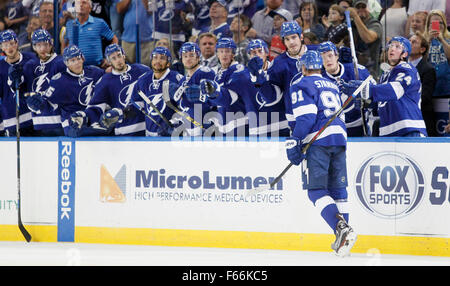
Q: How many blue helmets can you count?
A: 12